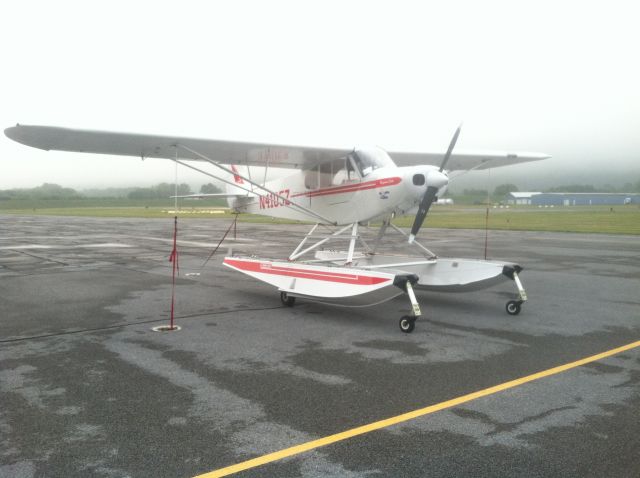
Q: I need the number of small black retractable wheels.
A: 3